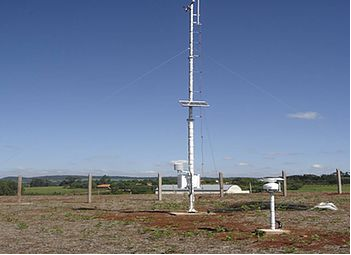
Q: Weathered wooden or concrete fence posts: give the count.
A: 6